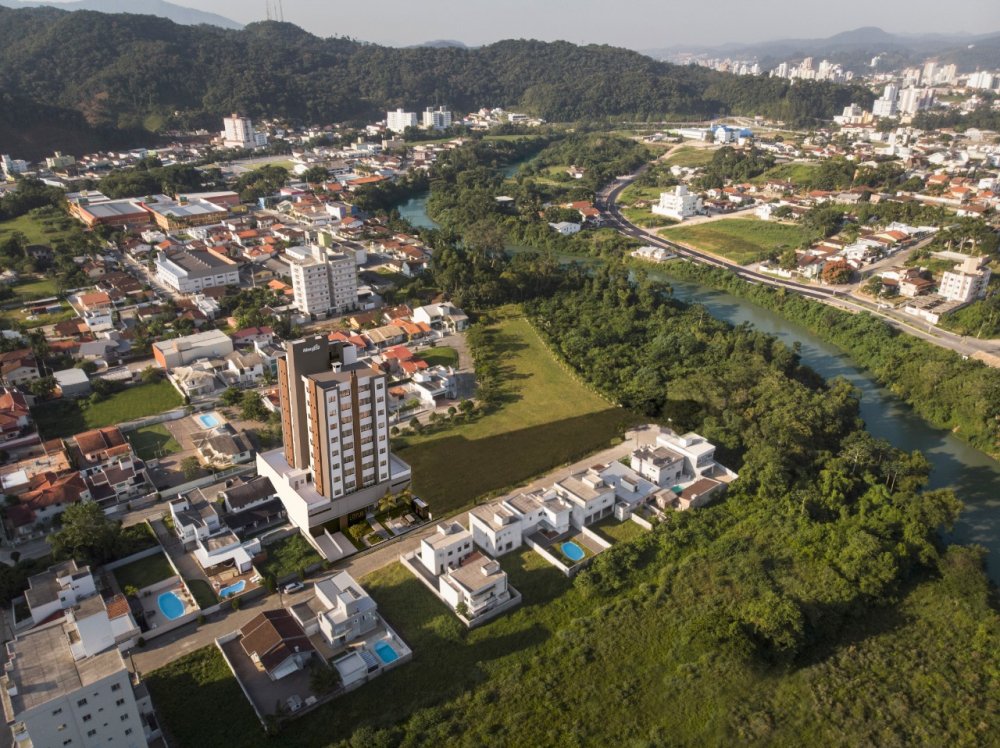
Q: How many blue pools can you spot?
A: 5